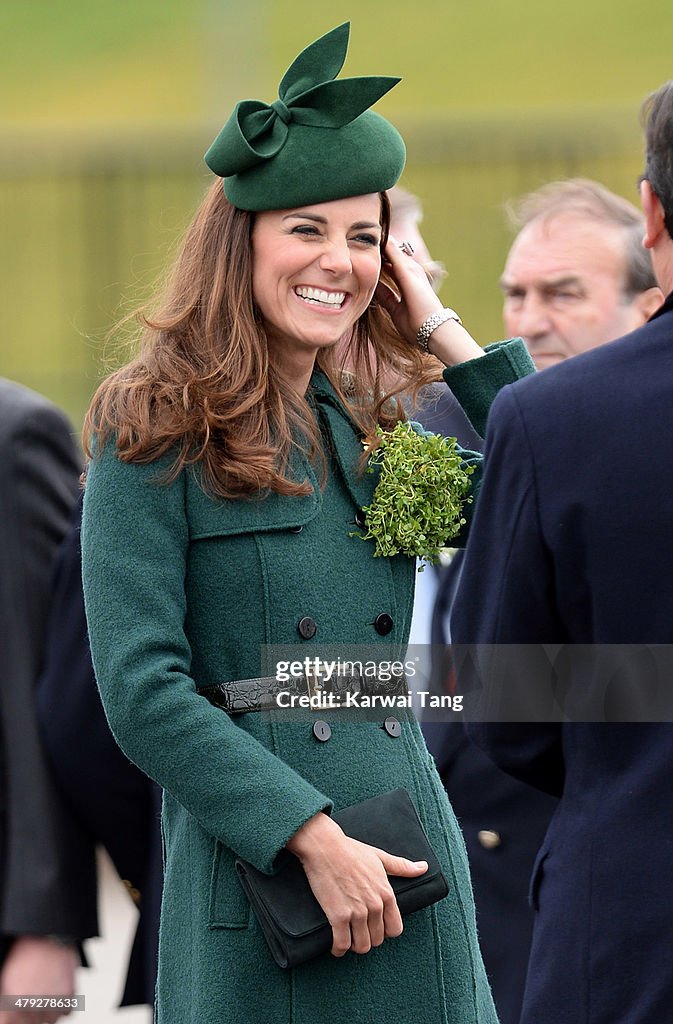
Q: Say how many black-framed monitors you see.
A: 0